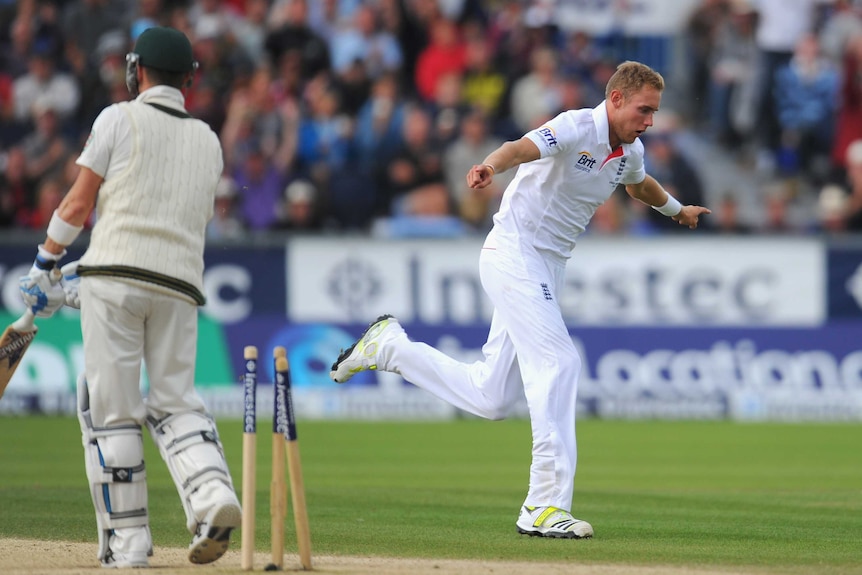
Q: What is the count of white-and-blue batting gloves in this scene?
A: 2